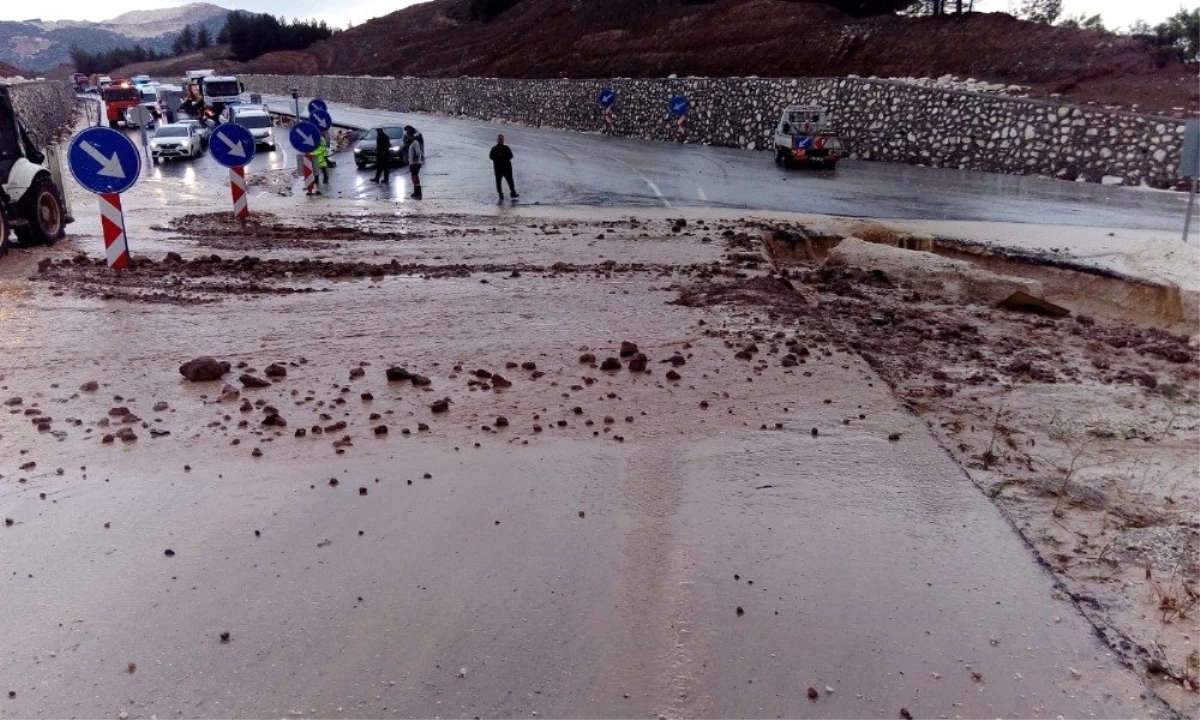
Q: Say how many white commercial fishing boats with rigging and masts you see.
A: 0